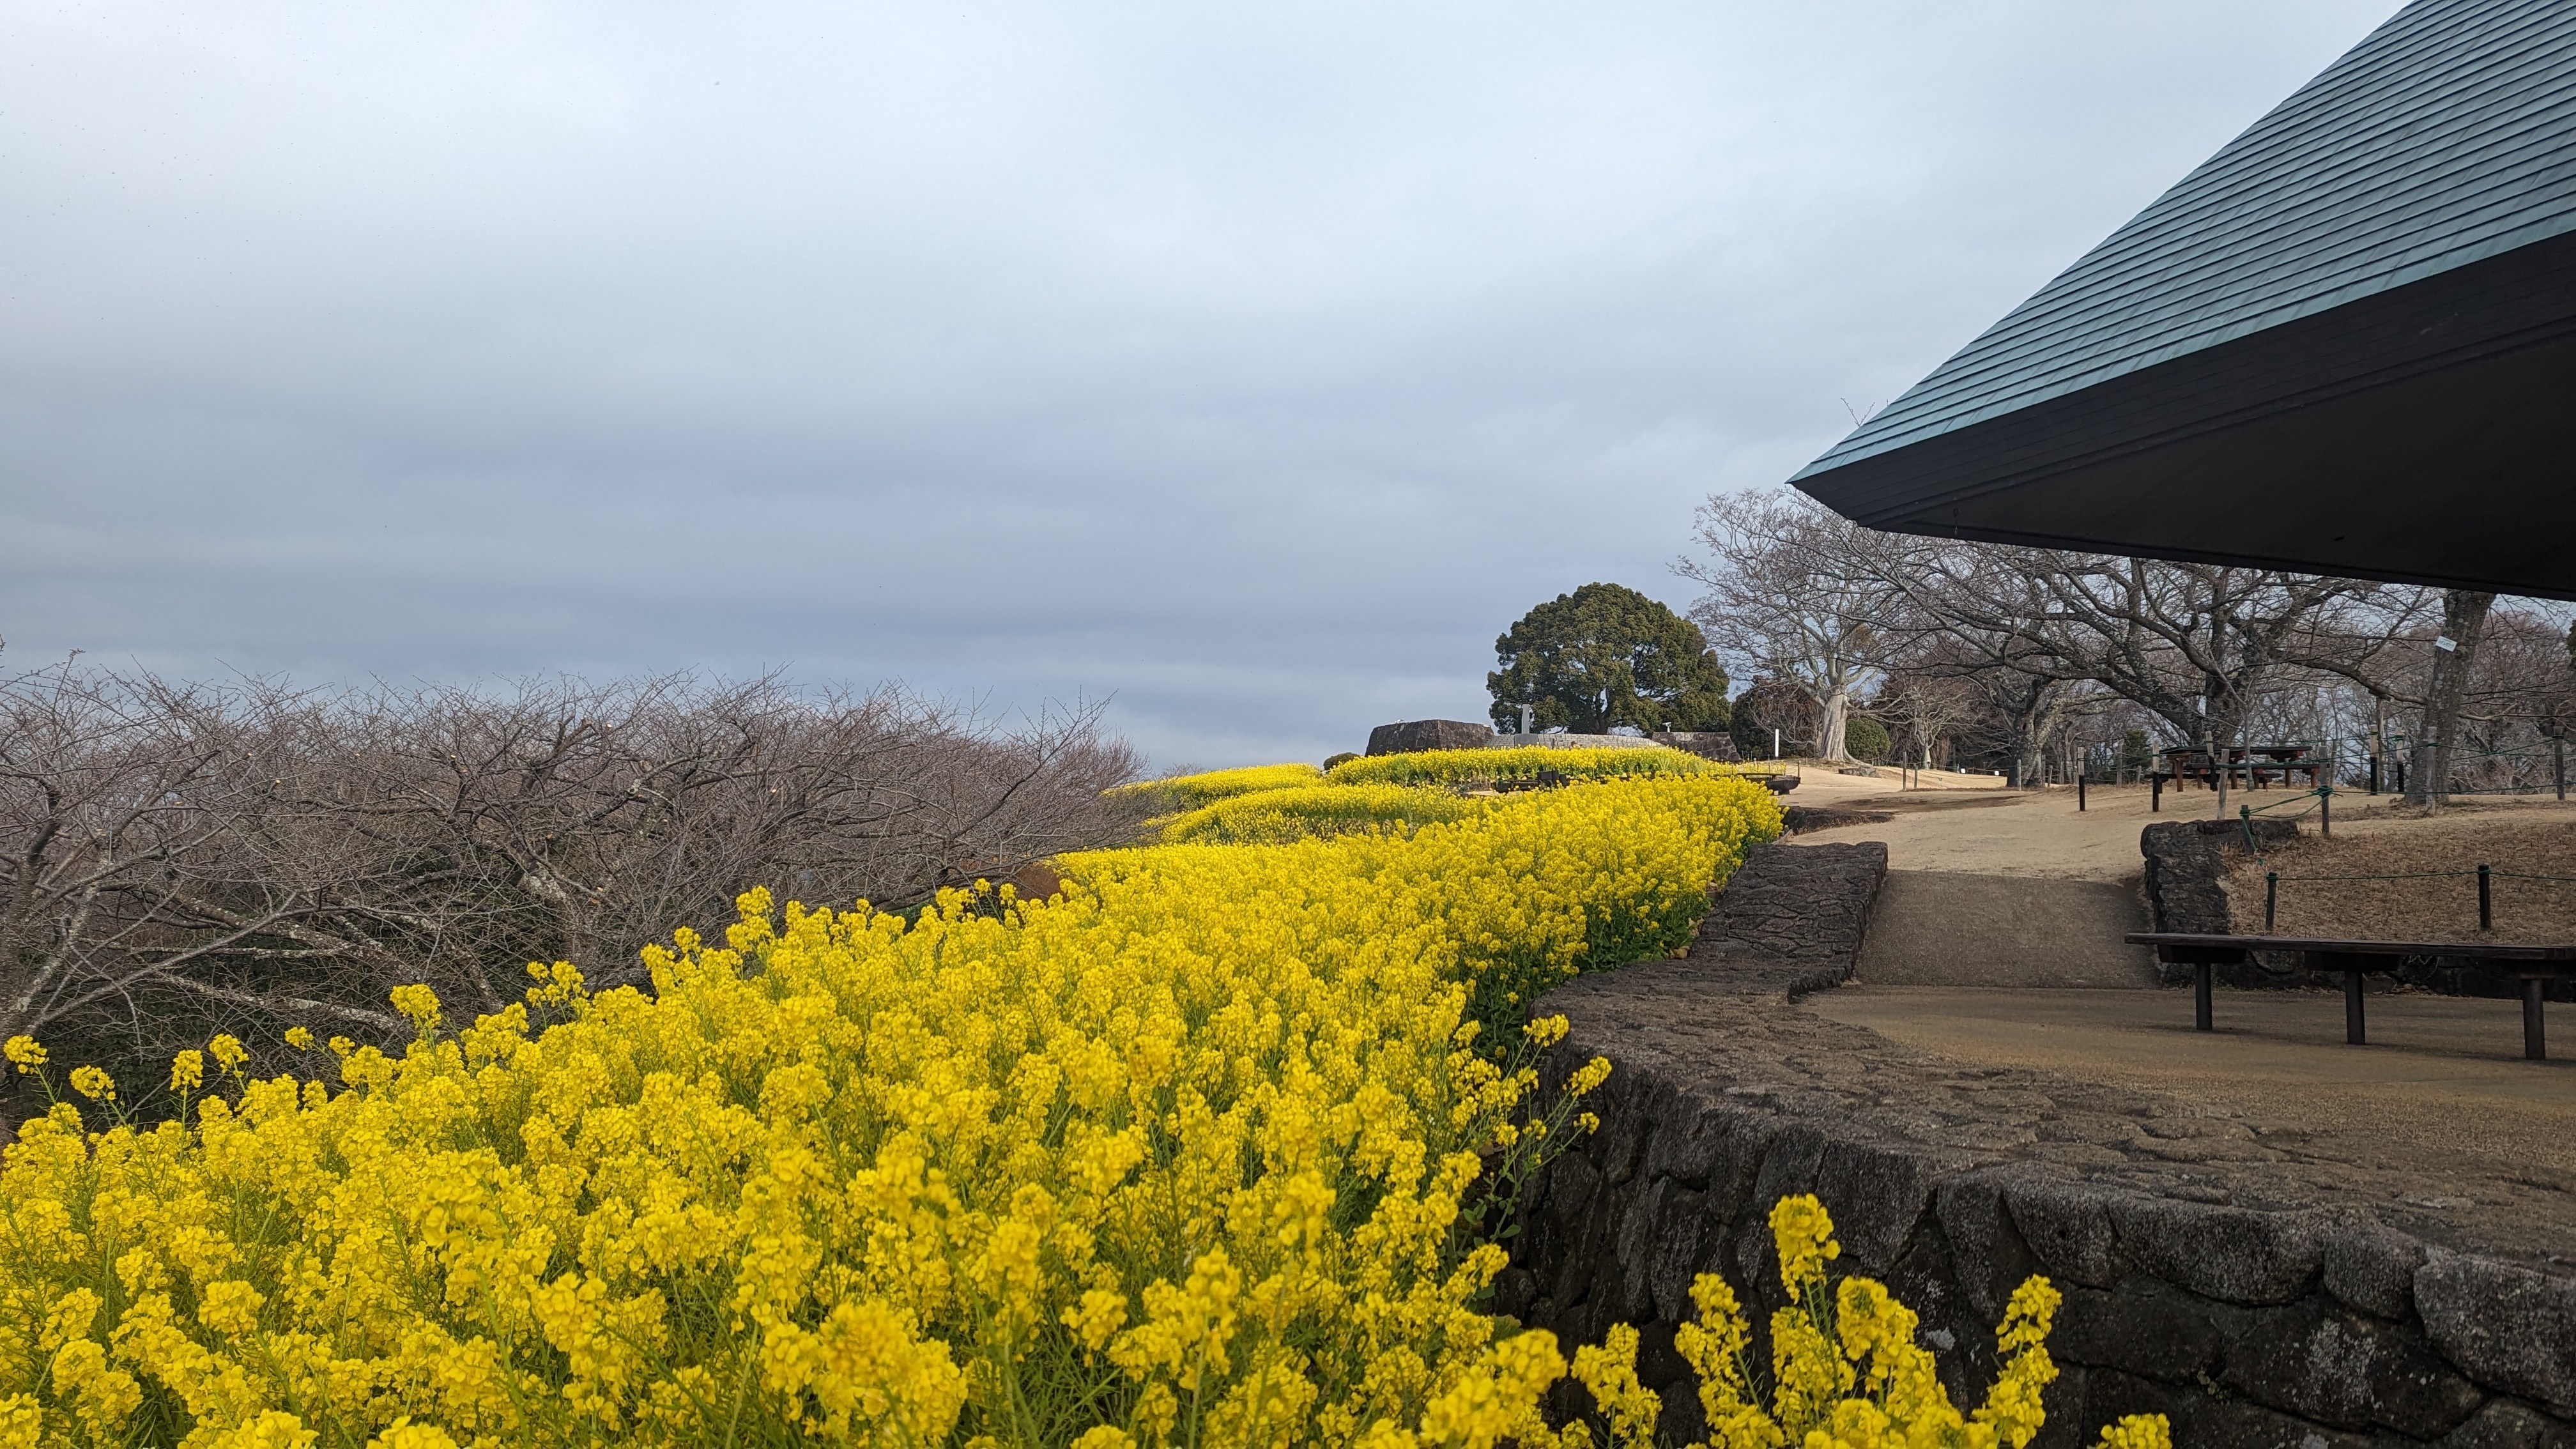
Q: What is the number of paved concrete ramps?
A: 1